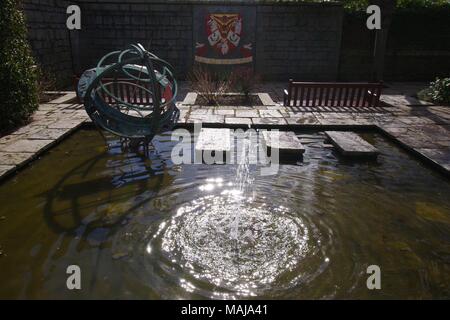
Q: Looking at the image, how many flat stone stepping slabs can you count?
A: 3